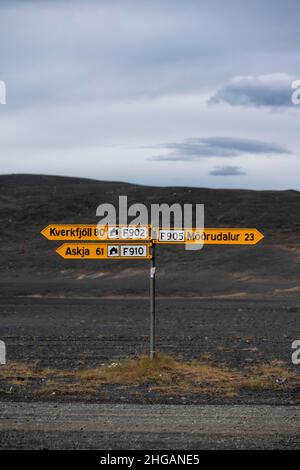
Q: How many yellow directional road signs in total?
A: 3